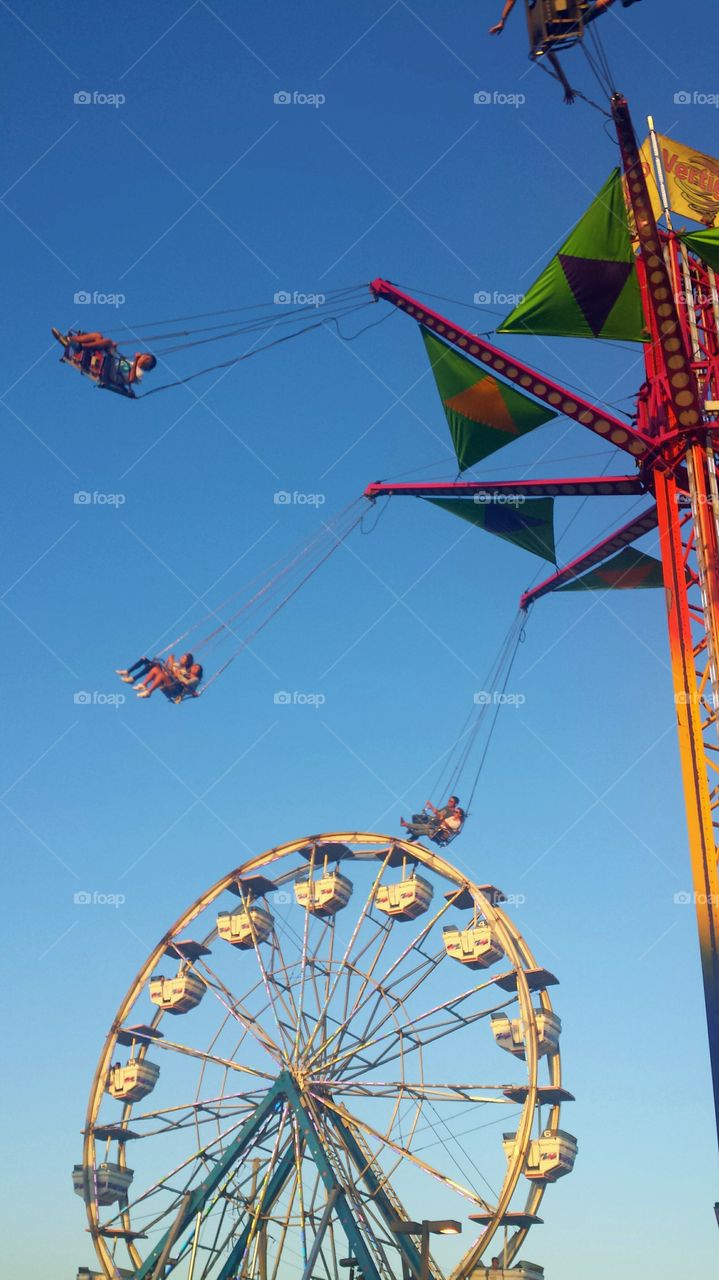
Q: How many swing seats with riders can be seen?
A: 4